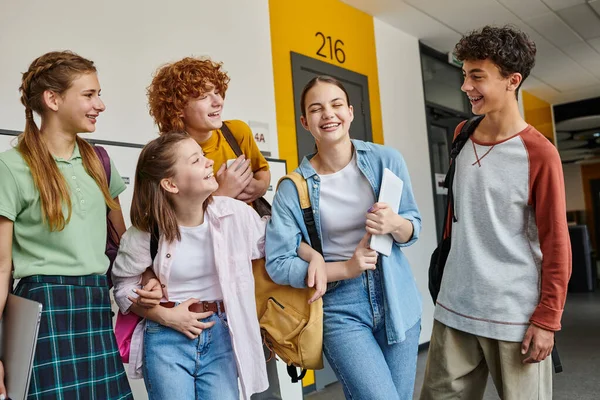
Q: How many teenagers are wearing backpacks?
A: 5